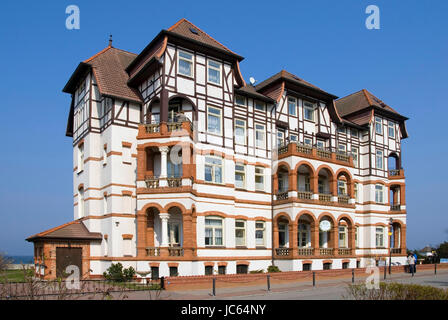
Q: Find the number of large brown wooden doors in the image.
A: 1